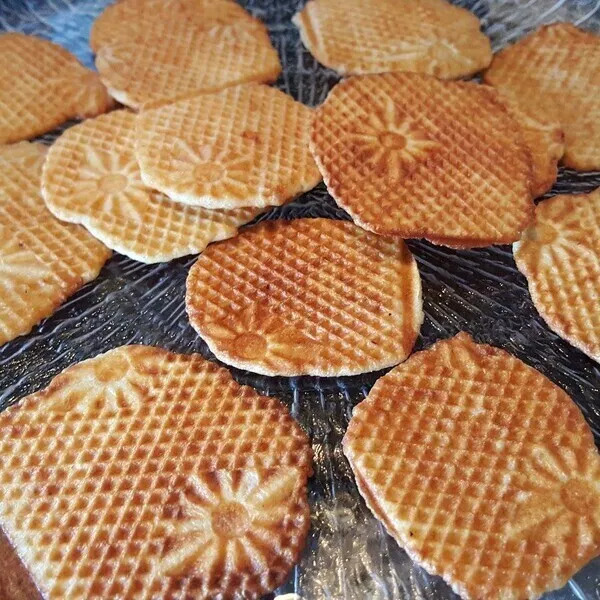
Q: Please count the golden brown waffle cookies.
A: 13